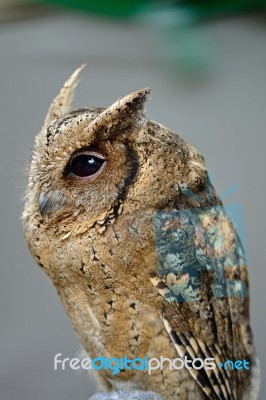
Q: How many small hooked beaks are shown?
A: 1